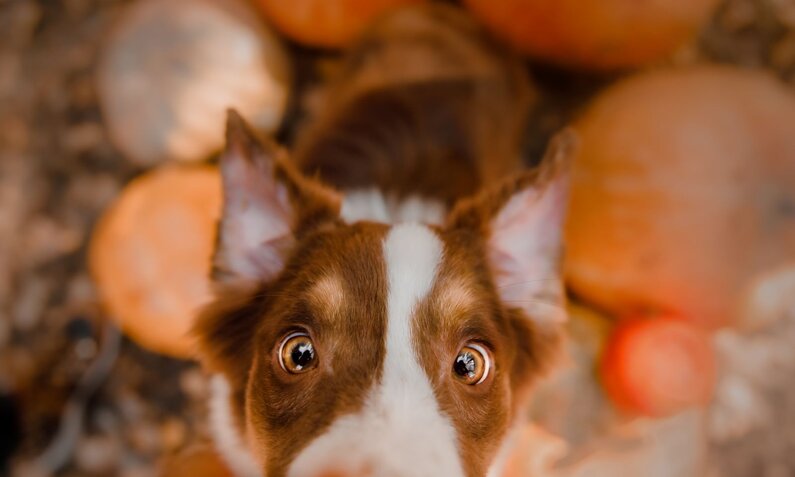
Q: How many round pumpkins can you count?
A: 6